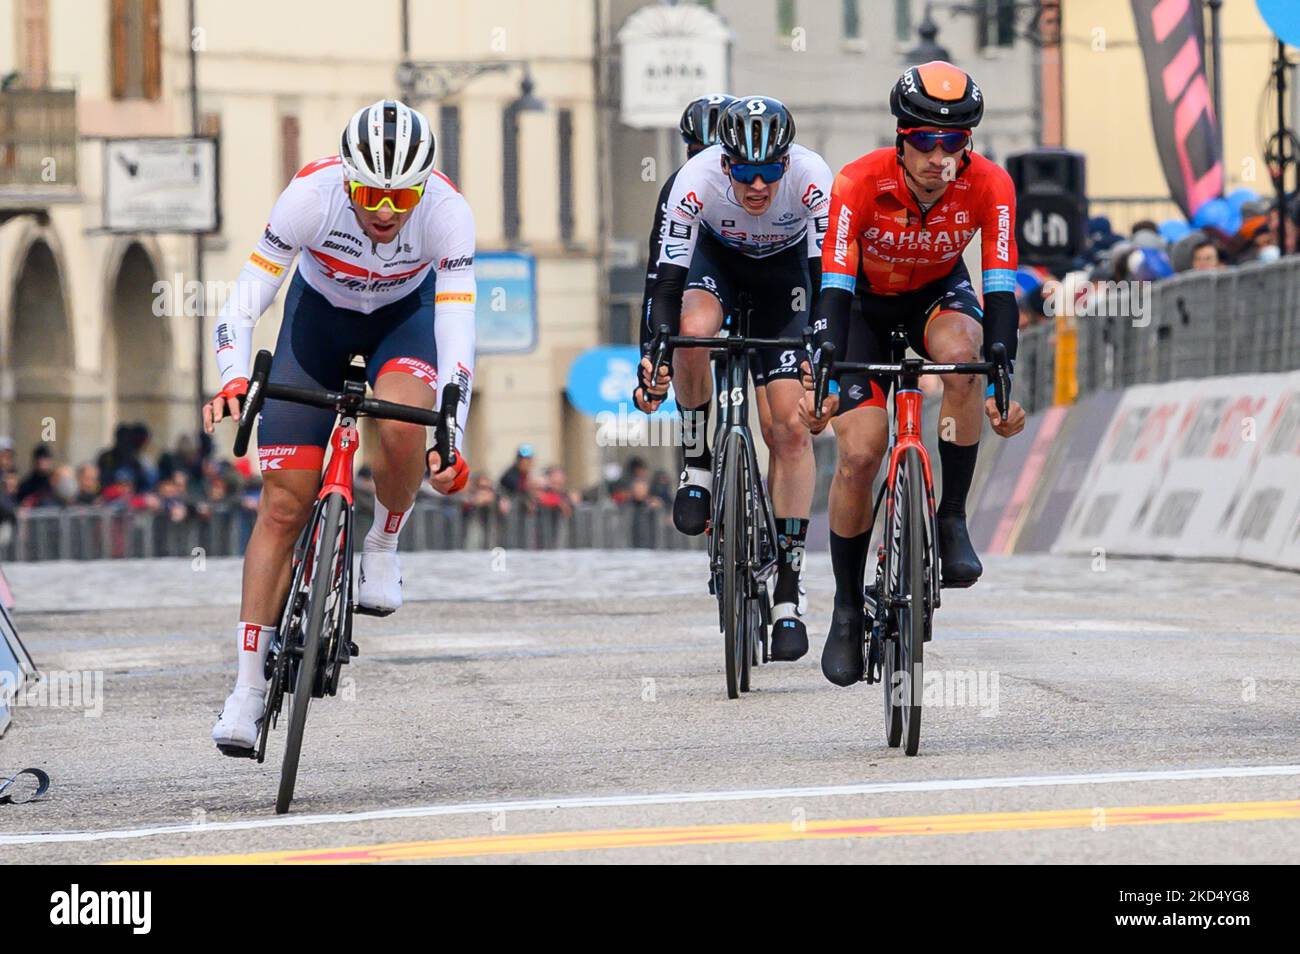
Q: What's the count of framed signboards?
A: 3